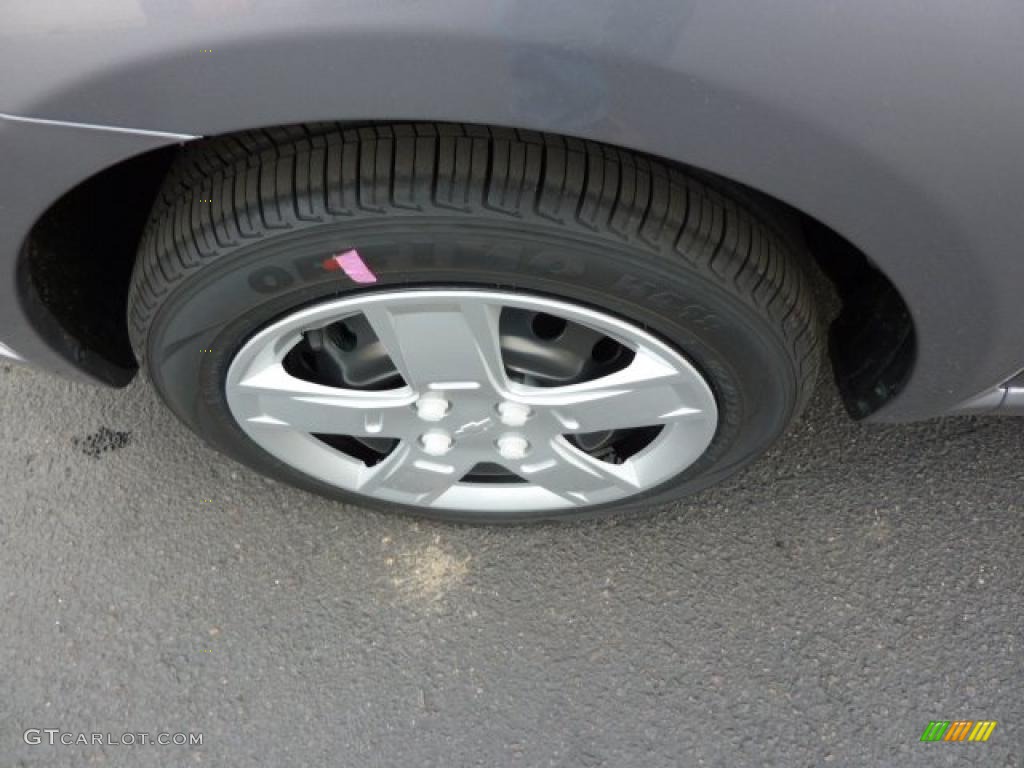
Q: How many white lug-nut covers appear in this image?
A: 4